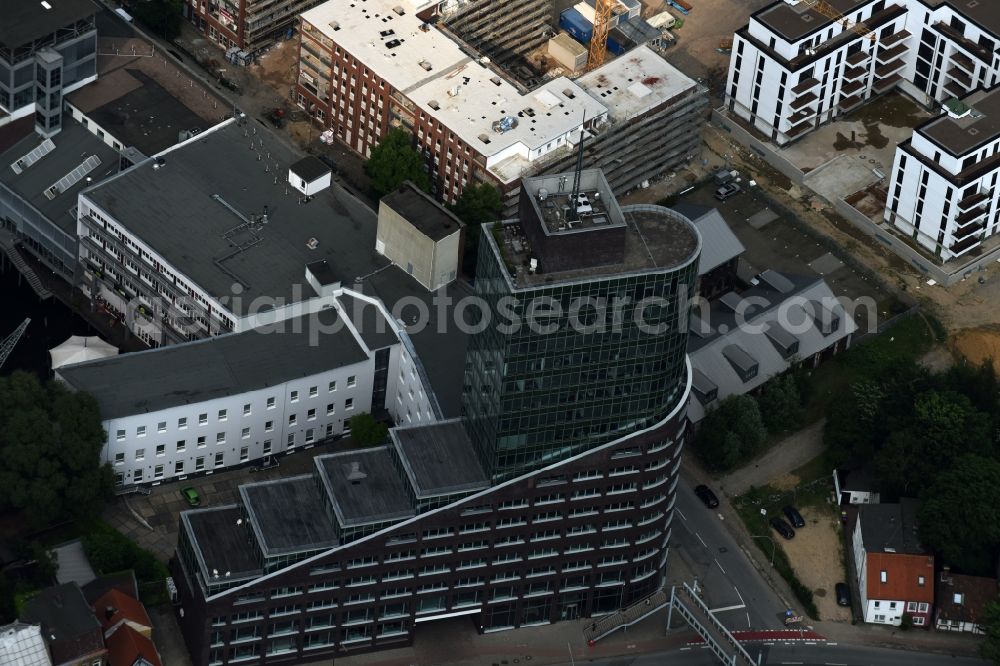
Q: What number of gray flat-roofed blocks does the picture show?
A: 4